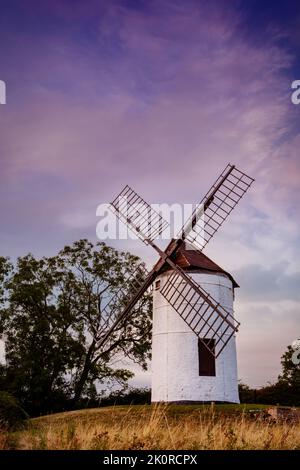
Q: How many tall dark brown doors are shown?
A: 1